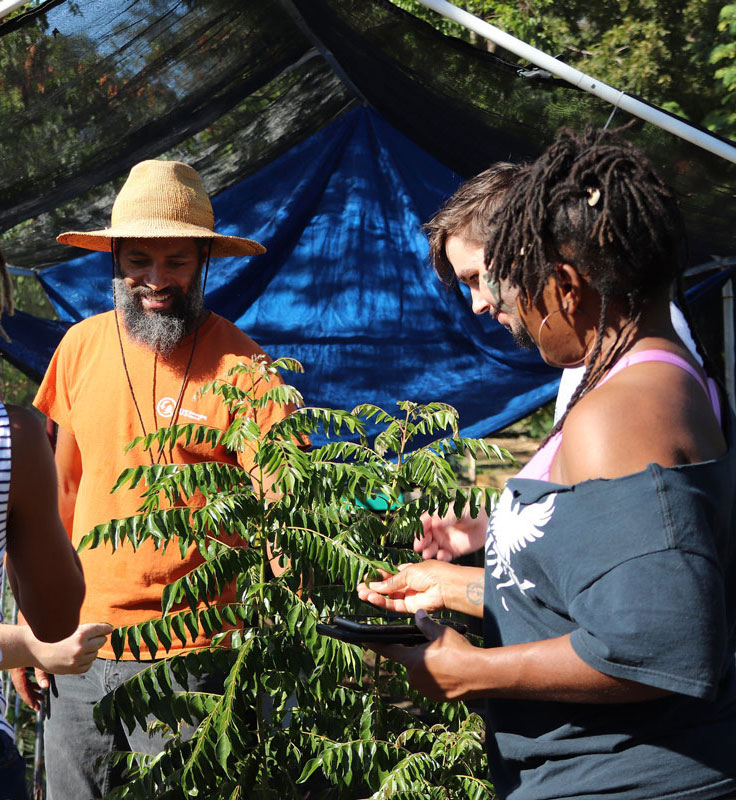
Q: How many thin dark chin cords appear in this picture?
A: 2